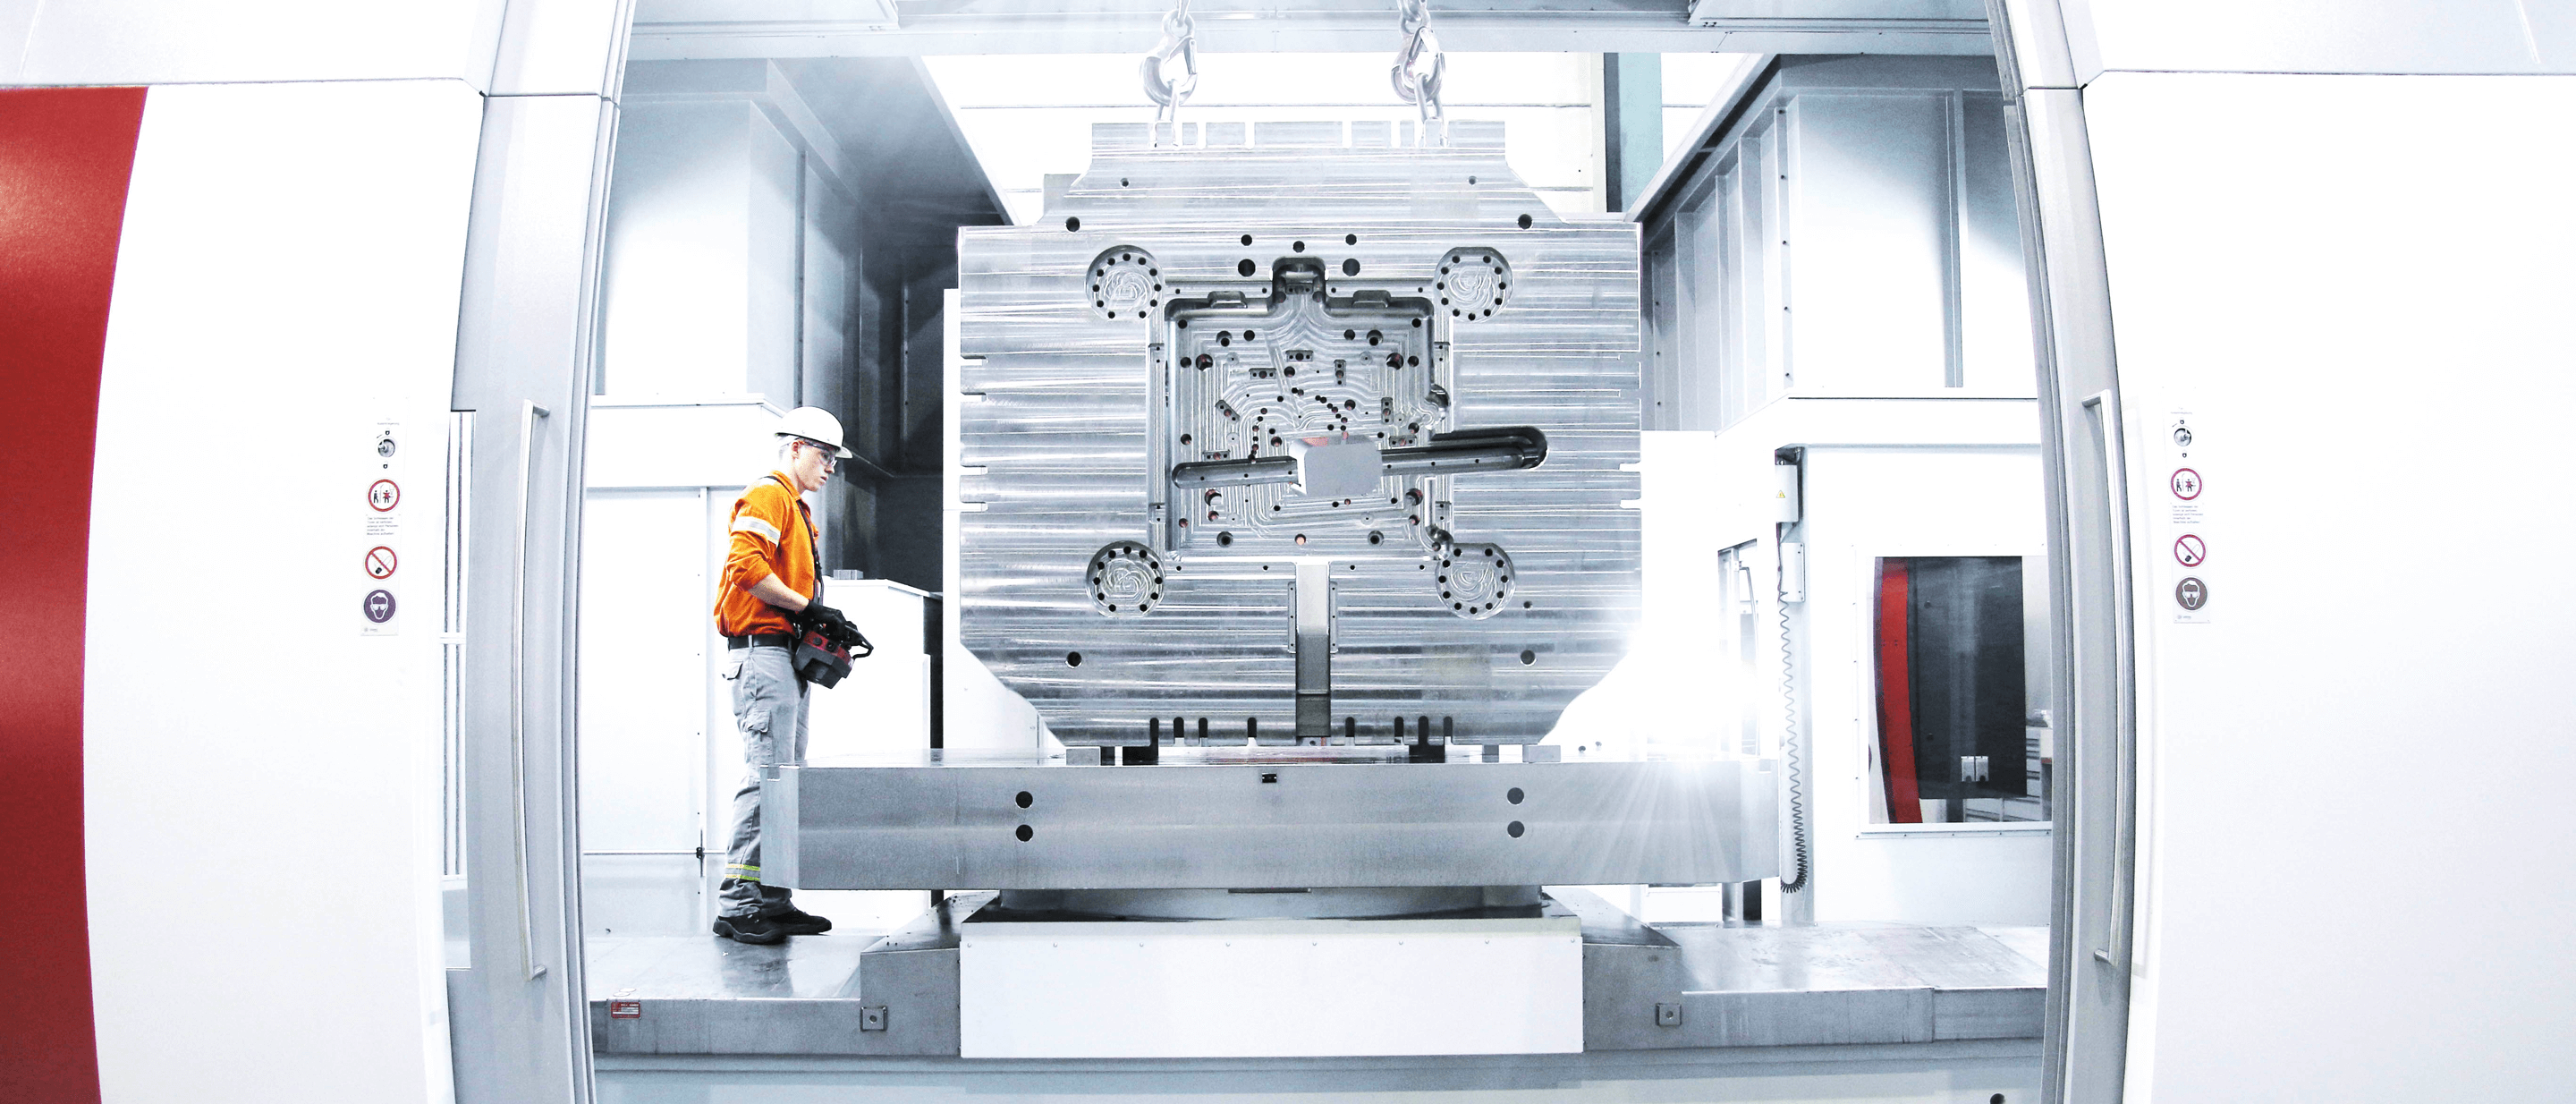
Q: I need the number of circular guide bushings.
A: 4